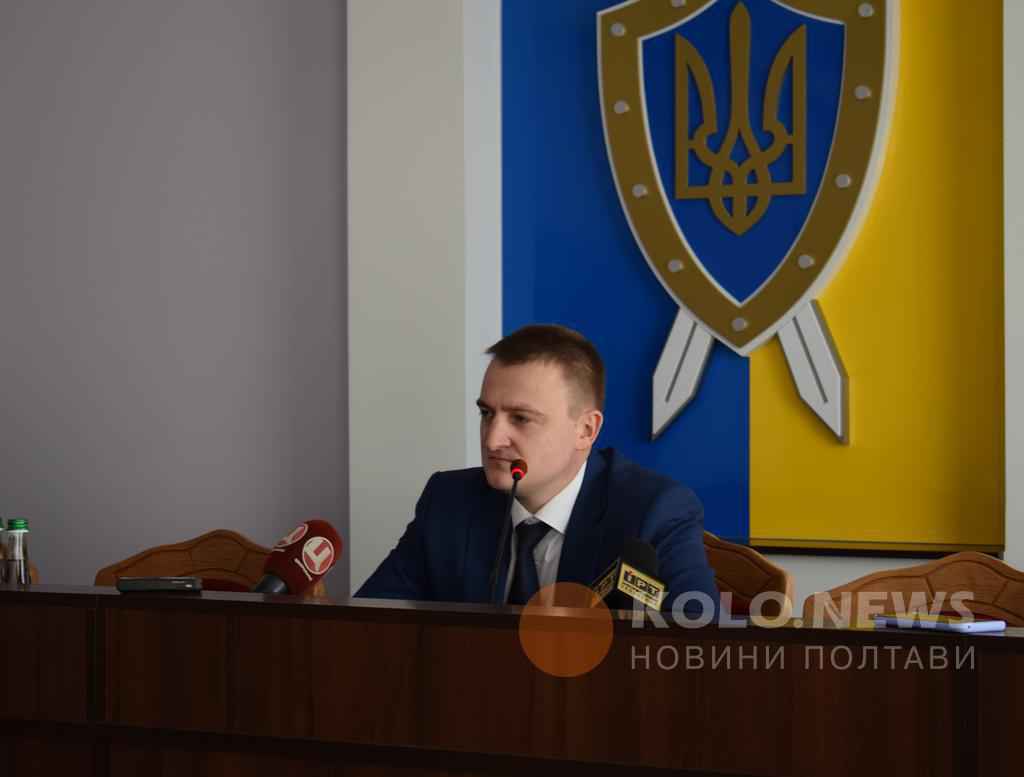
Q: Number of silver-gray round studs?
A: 10